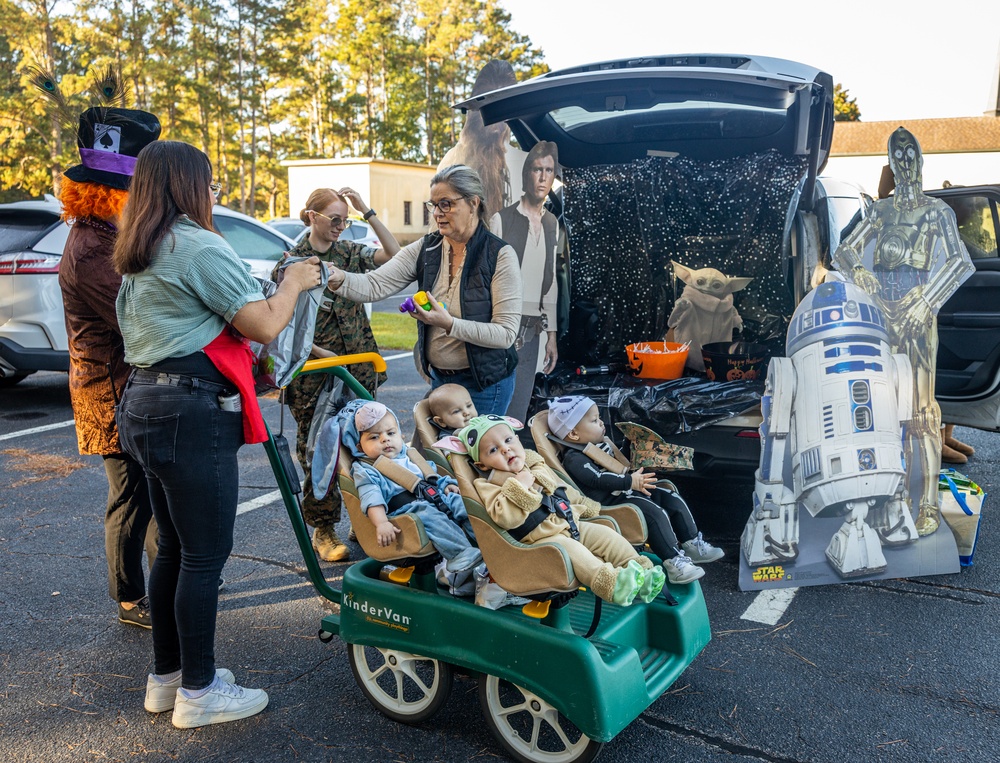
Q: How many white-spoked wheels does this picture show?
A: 2